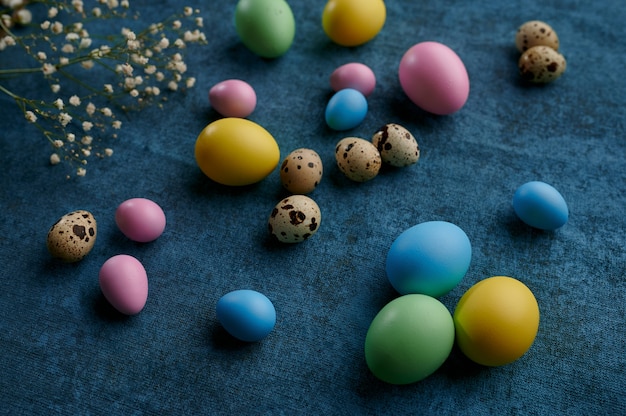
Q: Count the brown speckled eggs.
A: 7